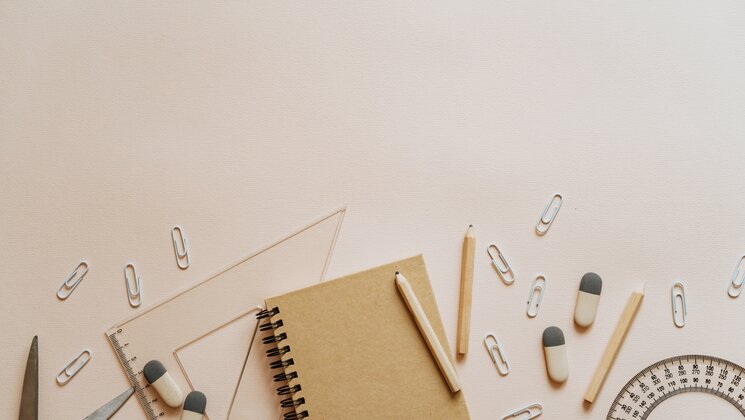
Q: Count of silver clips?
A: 11